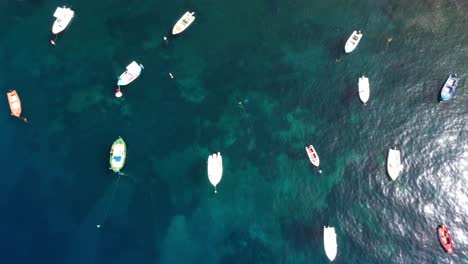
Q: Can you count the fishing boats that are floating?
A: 13